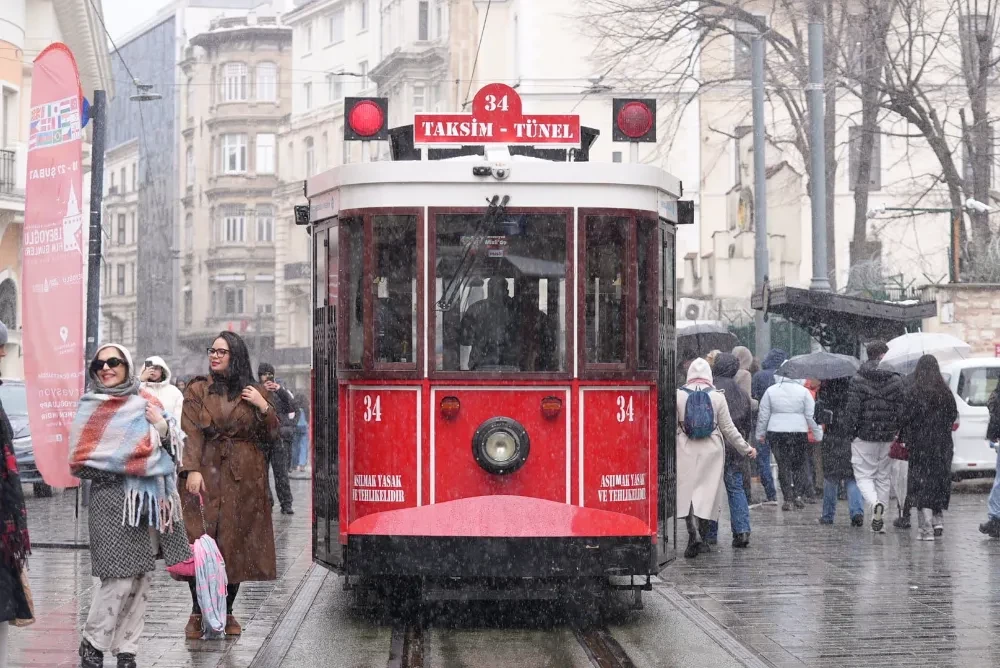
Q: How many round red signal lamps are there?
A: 2